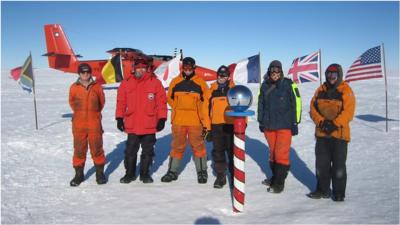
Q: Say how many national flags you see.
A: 6